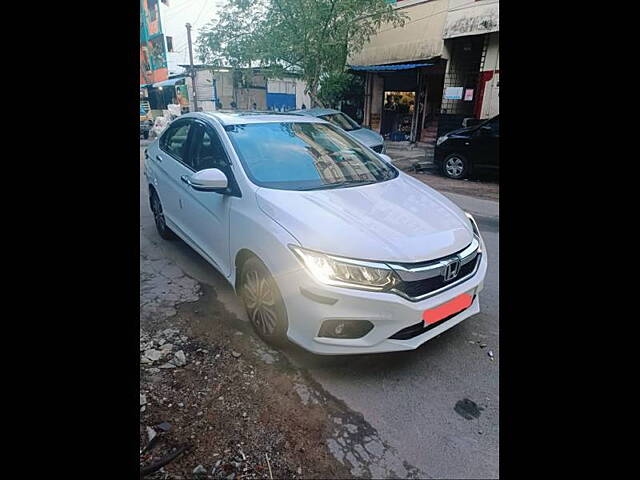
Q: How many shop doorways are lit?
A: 1